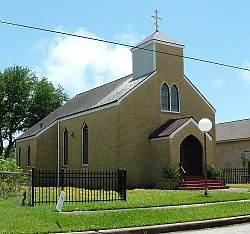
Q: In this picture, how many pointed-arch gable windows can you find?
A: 2